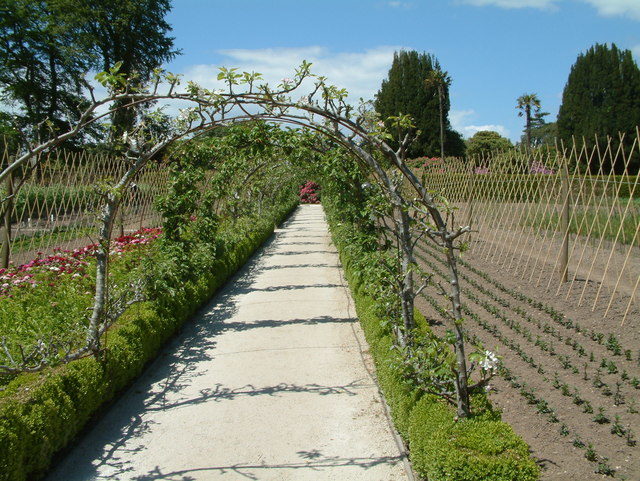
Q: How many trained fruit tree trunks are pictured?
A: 3